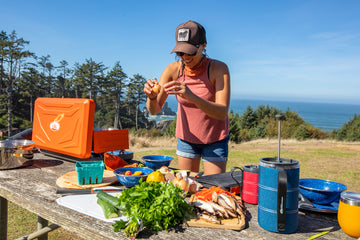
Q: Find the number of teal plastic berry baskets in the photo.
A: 1